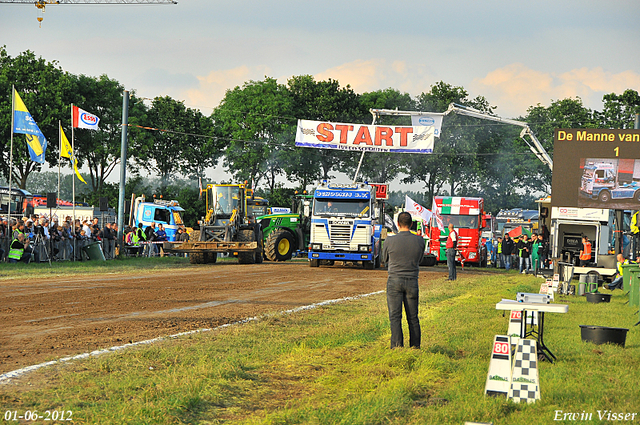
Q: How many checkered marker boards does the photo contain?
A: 1